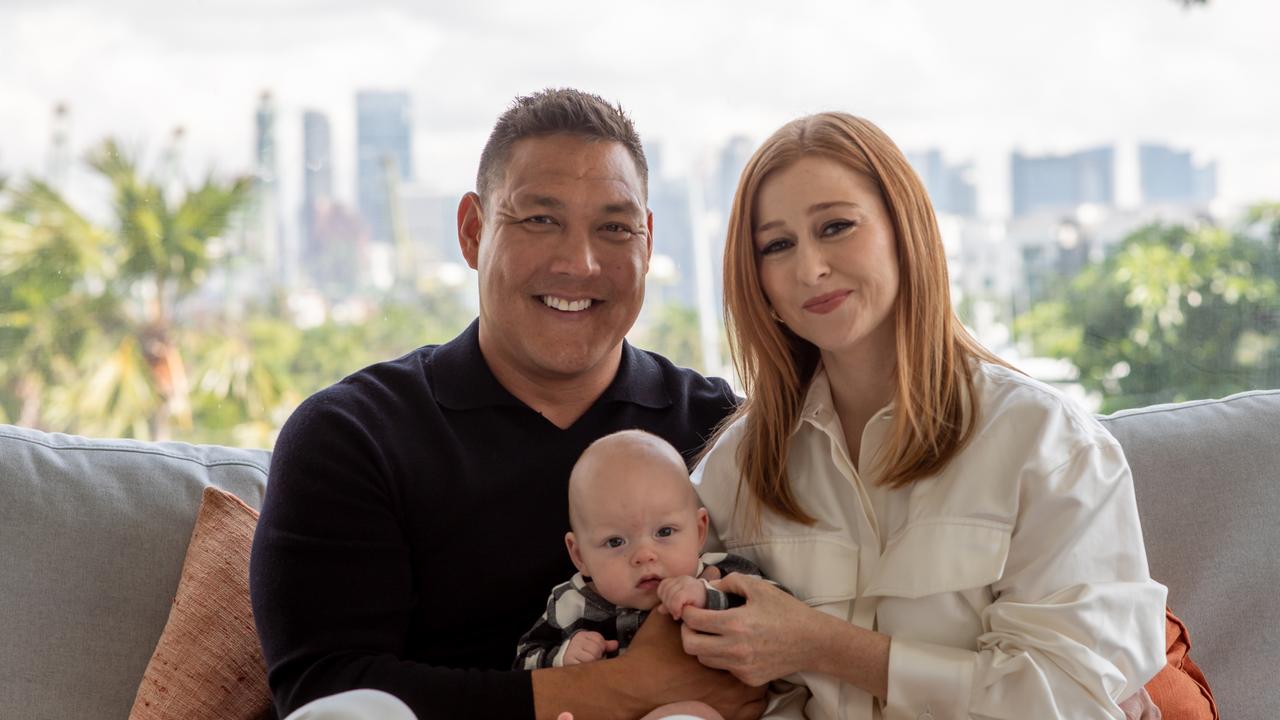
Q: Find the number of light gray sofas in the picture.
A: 1